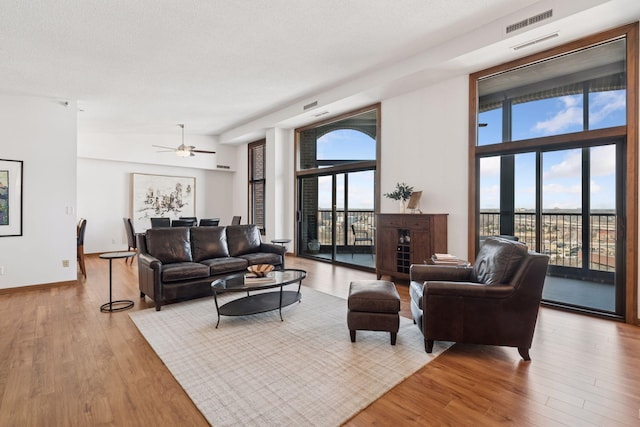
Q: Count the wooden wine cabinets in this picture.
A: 1